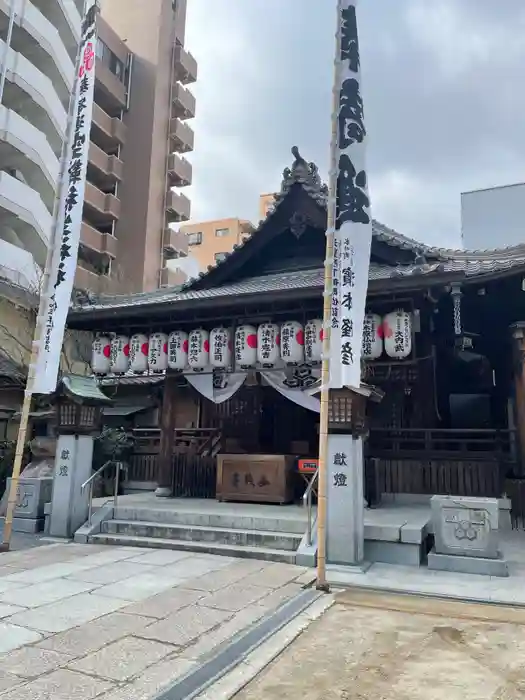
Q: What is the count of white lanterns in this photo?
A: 13